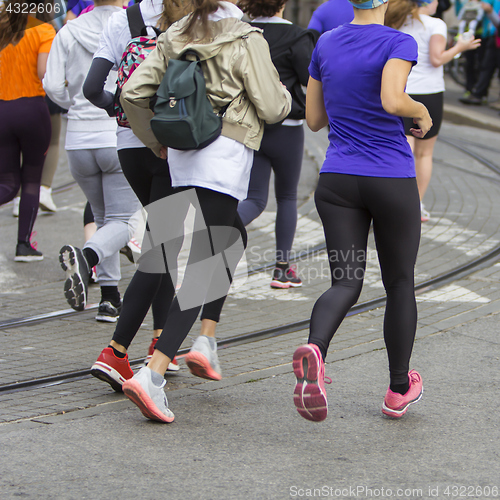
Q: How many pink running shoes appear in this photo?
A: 2